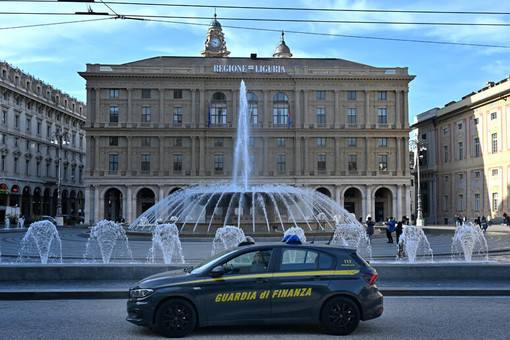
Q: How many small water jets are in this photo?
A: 8